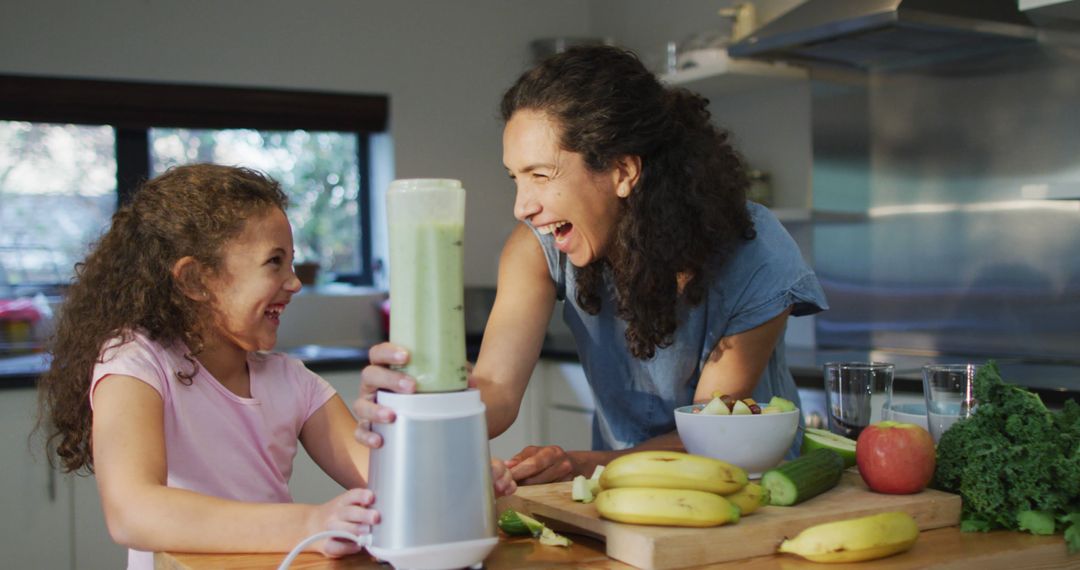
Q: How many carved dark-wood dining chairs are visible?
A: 0